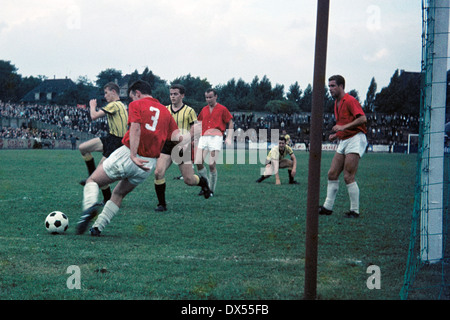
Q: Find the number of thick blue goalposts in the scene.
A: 1